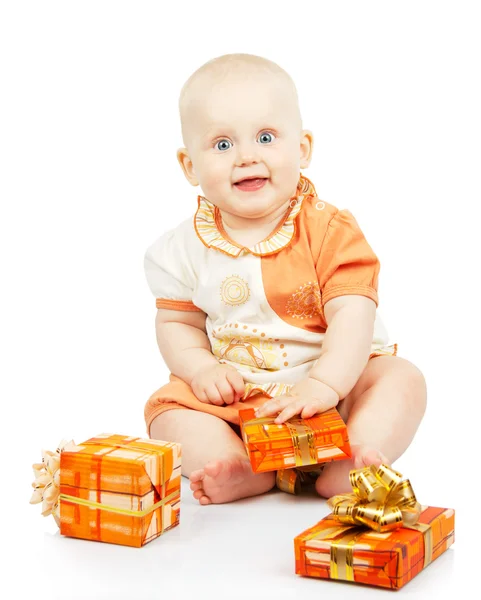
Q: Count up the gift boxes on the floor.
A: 2